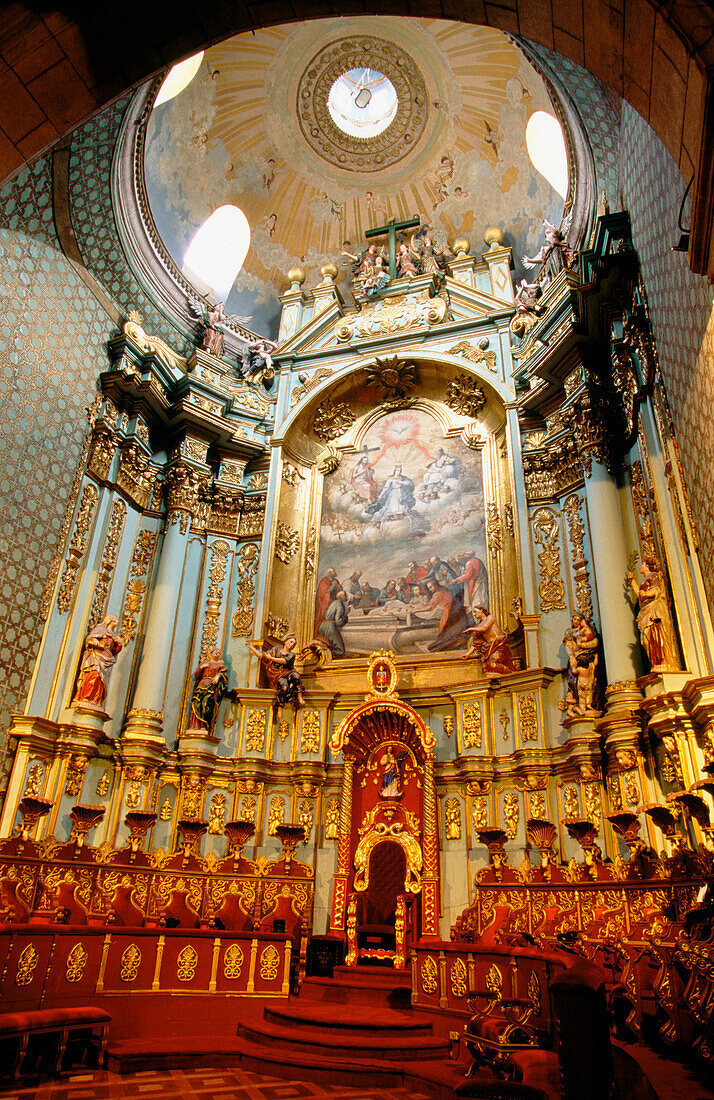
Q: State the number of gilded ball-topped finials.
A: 4